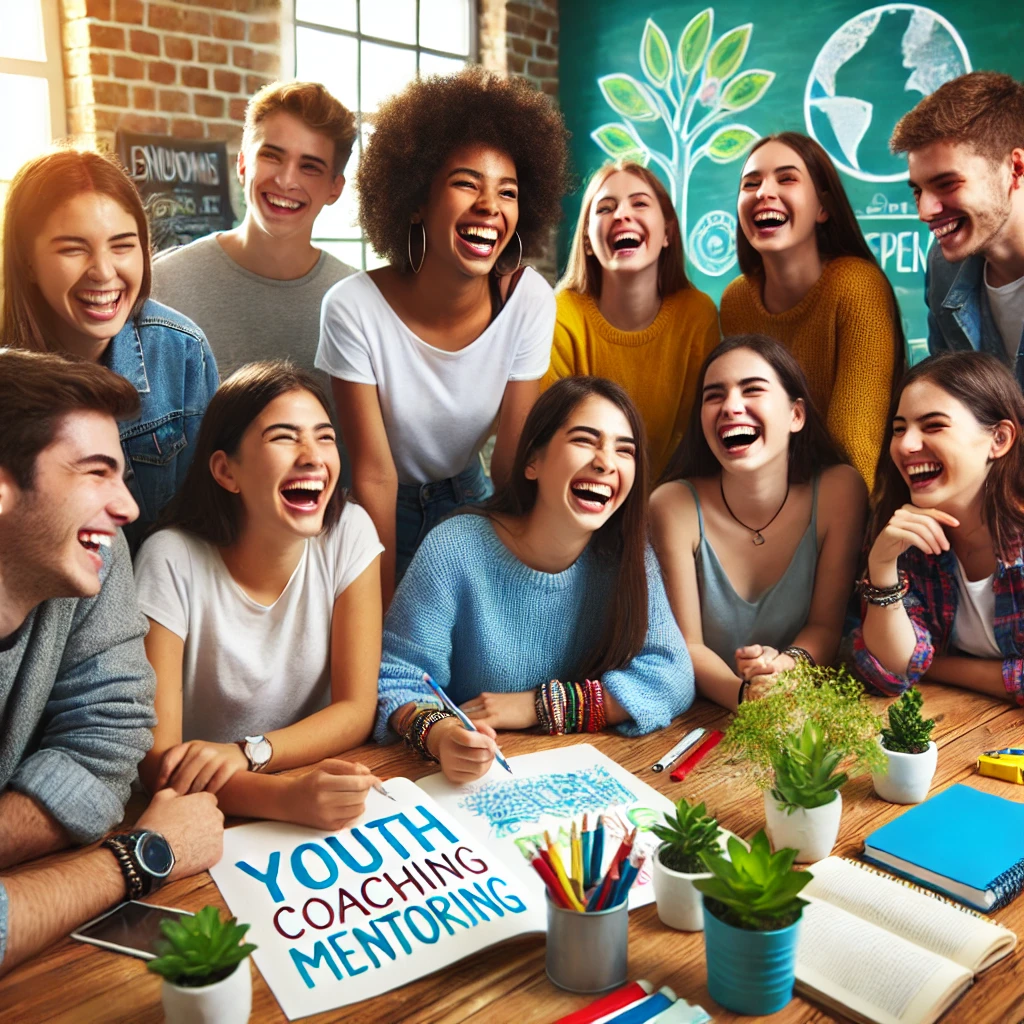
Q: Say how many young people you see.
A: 11